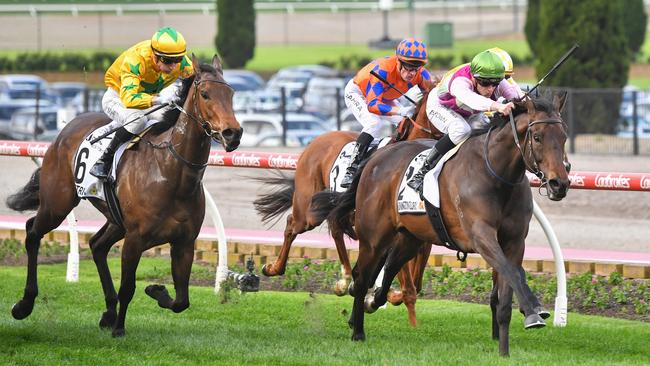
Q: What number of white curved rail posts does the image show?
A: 3